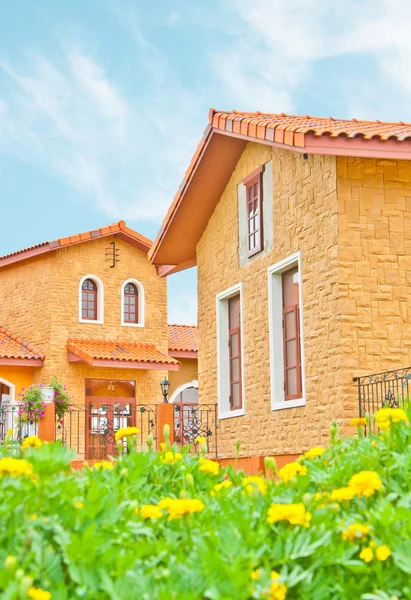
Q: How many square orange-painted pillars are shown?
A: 2